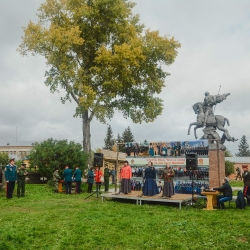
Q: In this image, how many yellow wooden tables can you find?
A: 2